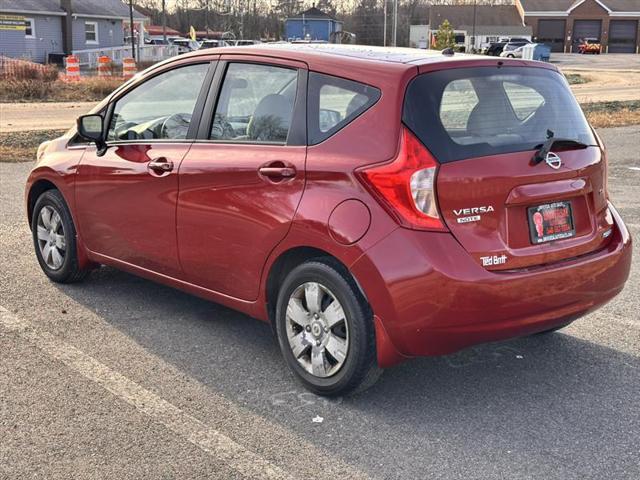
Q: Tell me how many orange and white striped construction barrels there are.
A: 3